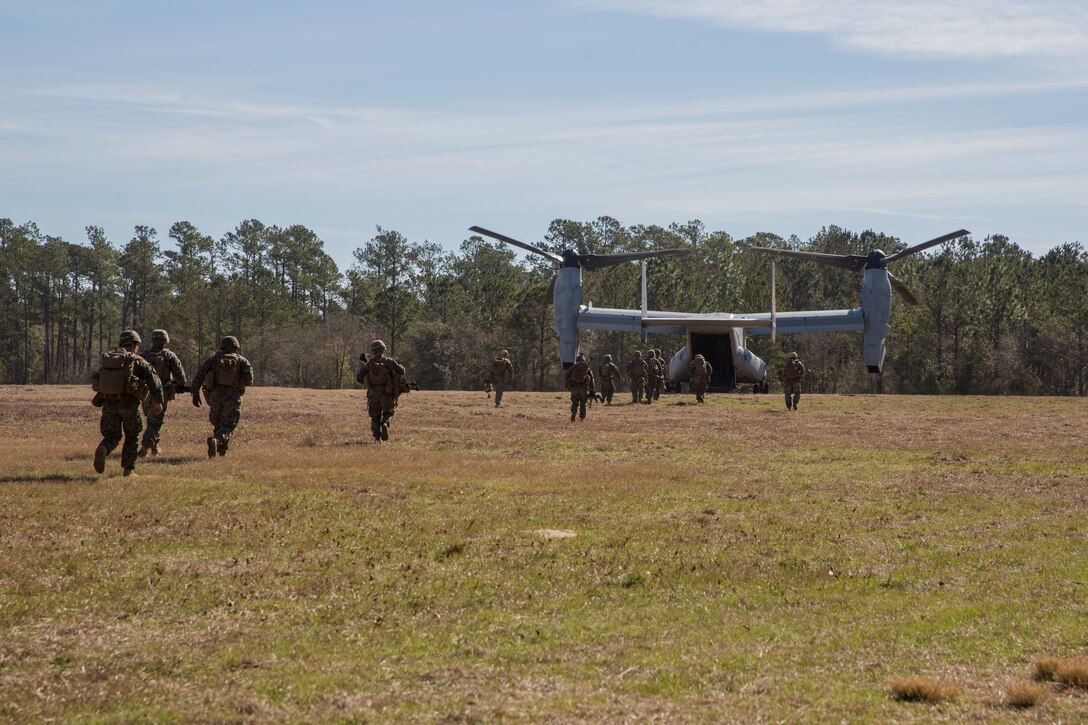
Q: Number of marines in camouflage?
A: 12